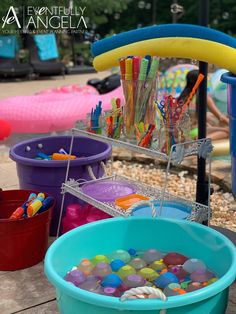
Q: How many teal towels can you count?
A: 2